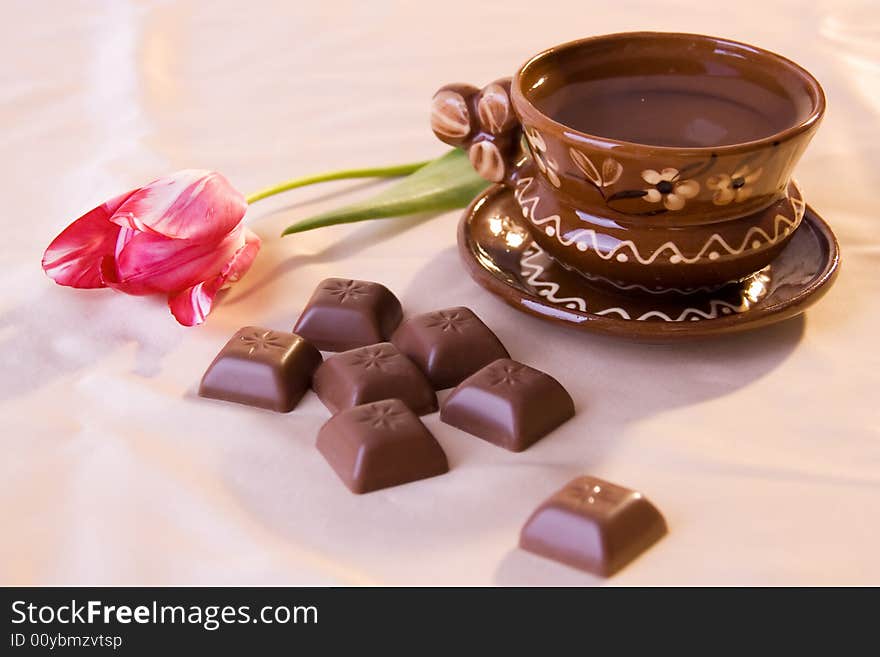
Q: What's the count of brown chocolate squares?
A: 7